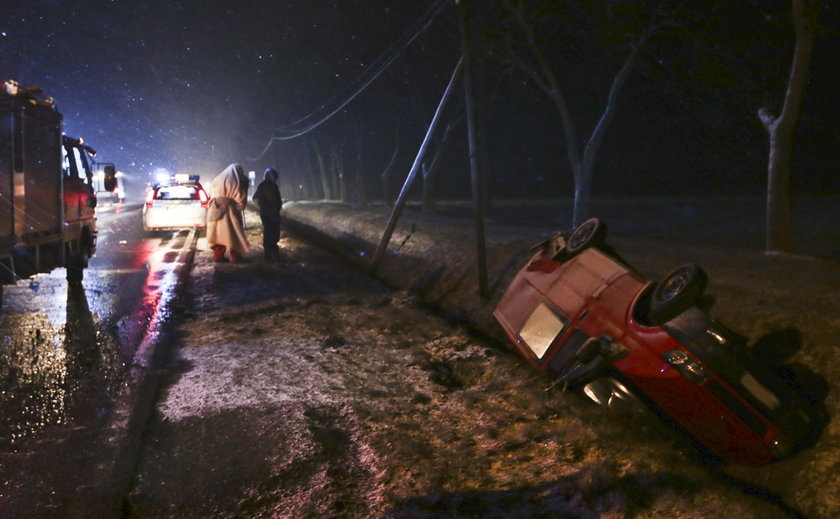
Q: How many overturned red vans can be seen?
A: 1